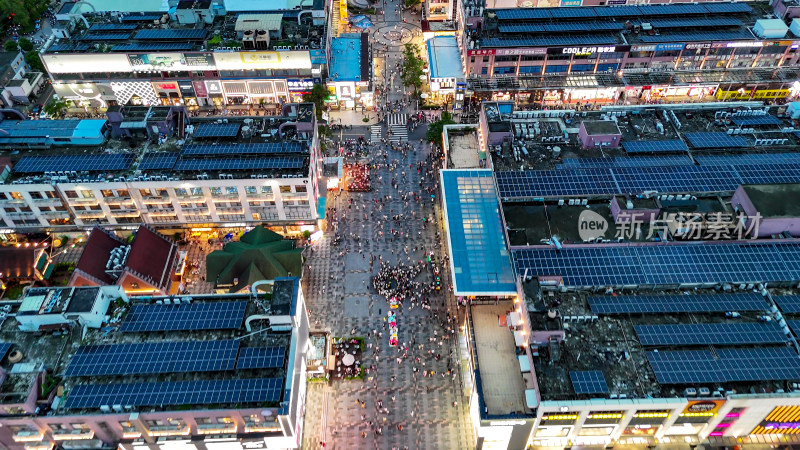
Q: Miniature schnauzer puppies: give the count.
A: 0